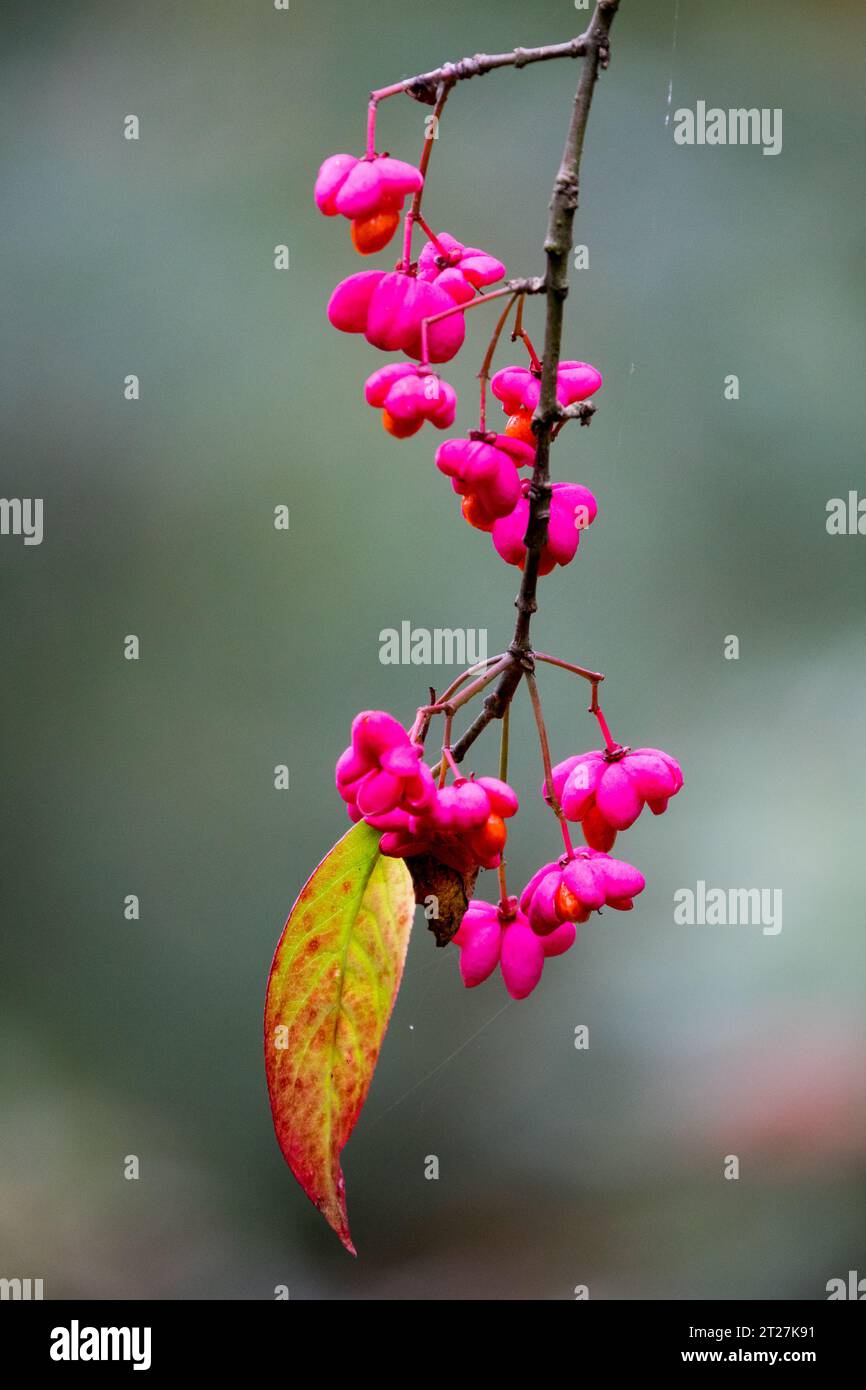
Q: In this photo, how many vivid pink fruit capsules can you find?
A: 12